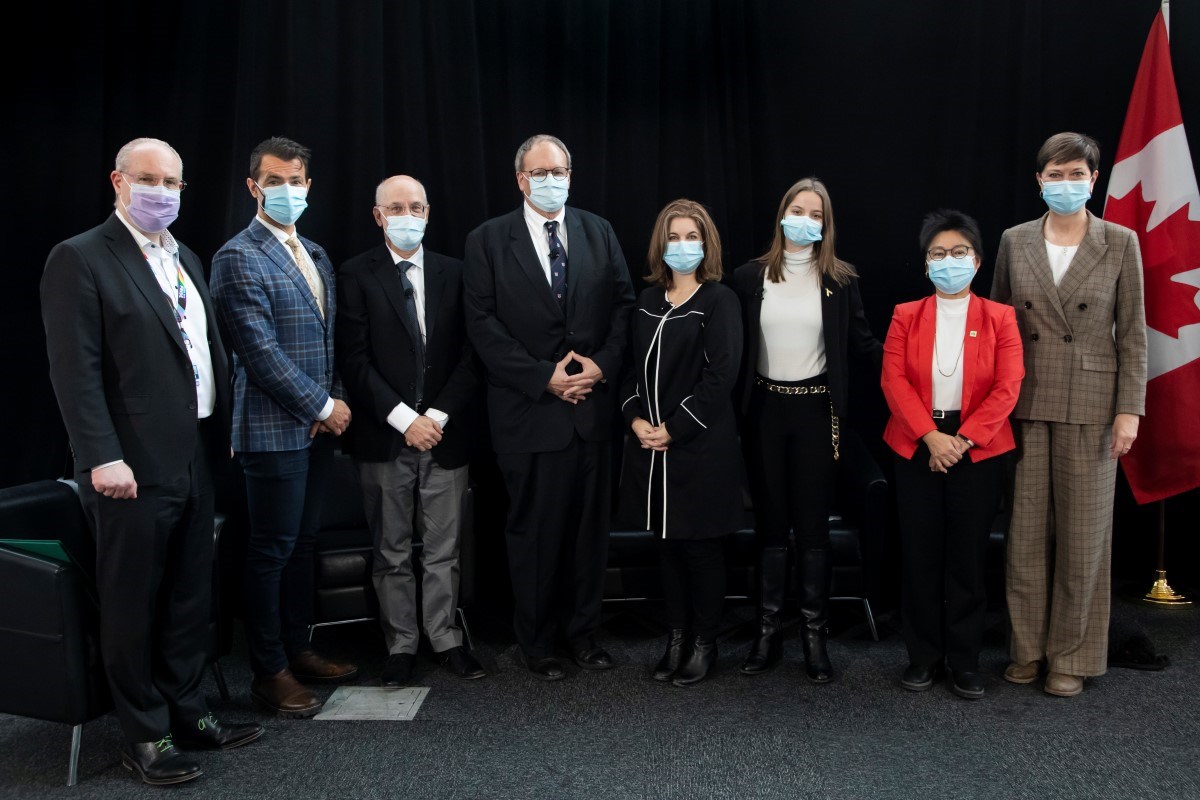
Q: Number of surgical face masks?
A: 8